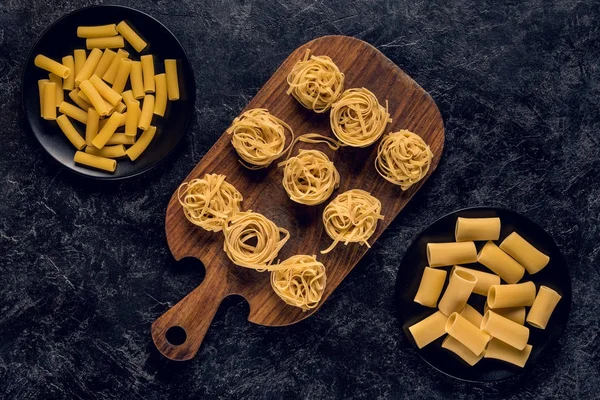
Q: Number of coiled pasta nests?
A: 9